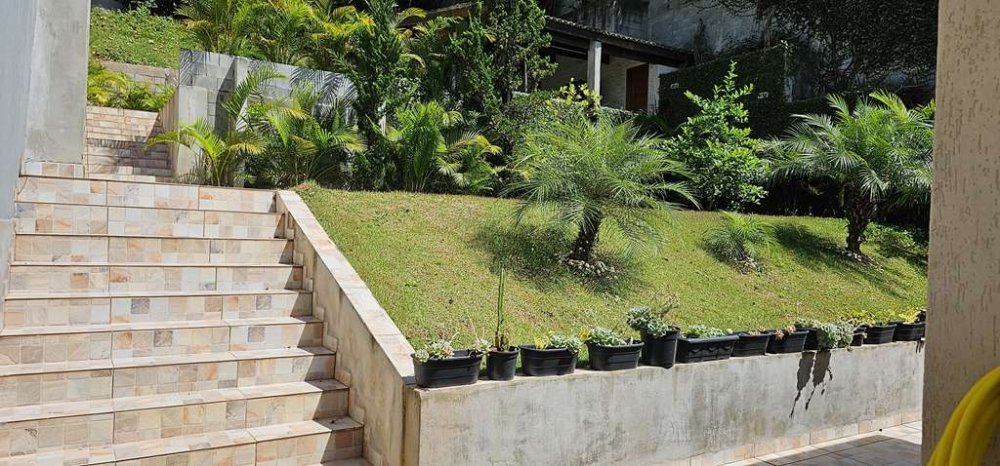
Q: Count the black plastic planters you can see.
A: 12